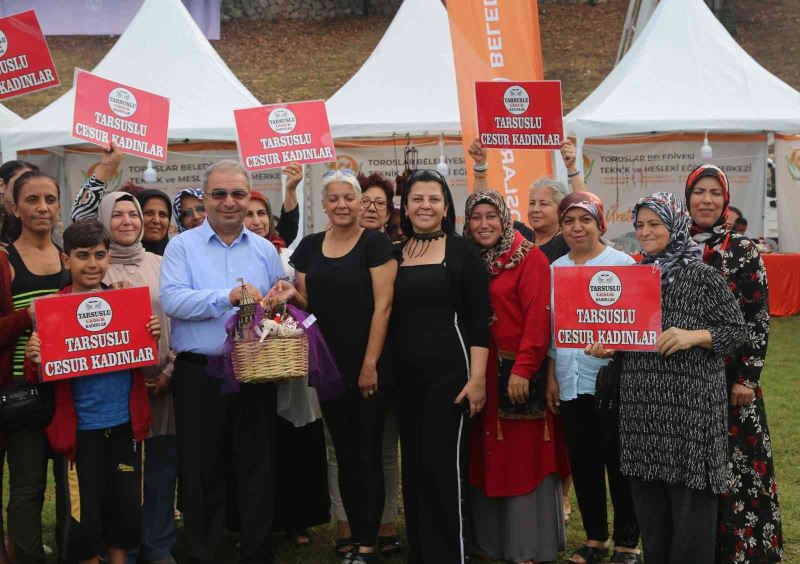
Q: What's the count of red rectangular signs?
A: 6